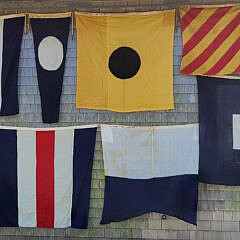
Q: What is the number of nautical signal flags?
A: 7